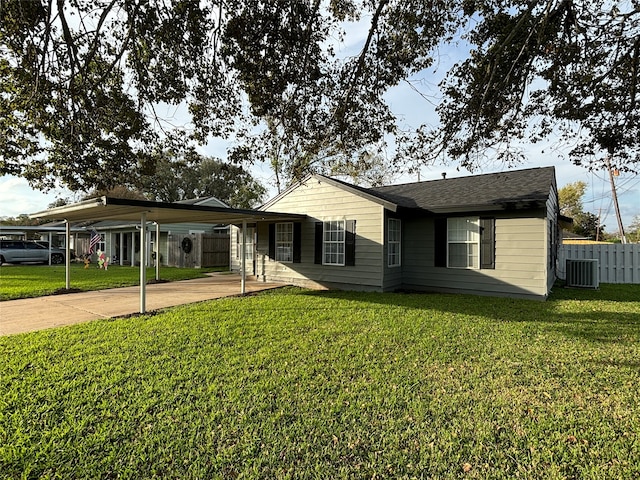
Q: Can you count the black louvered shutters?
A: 6